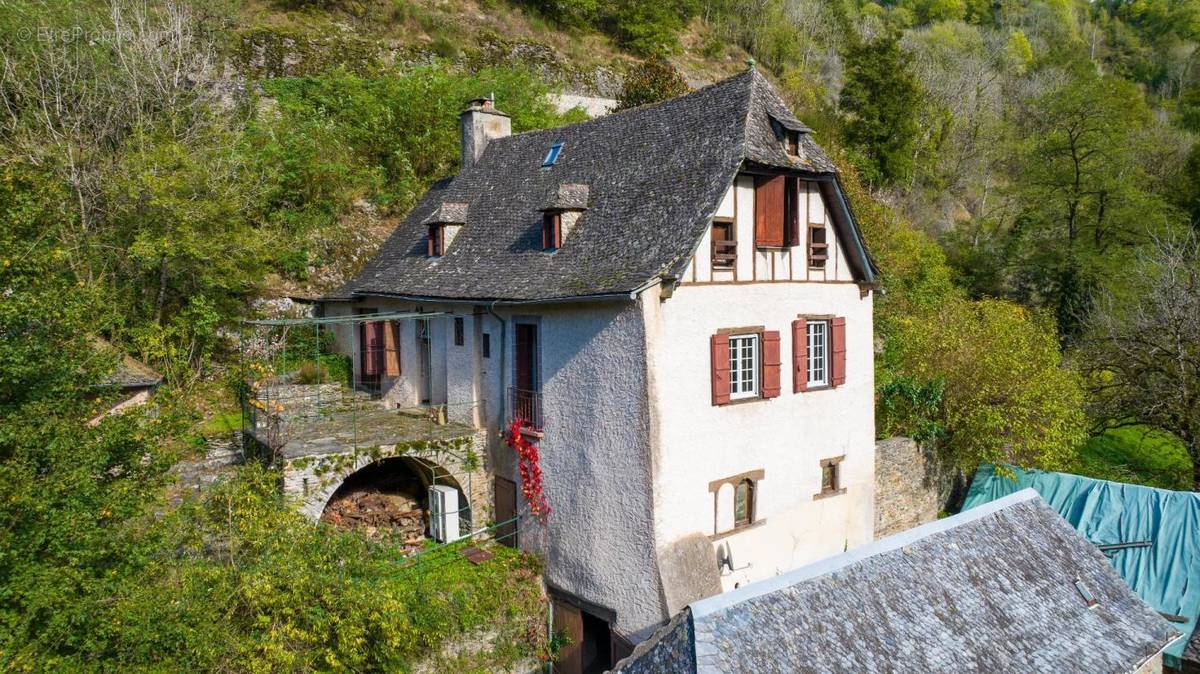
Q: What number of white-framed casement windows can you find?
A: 2